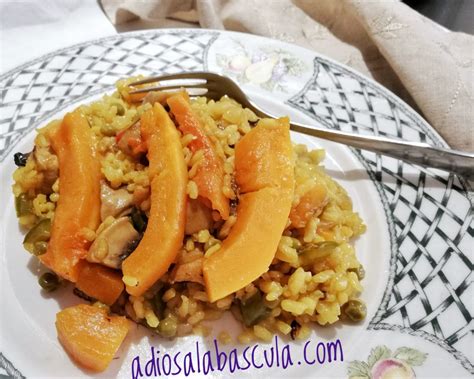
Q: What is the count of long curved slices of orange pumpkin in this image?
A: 3